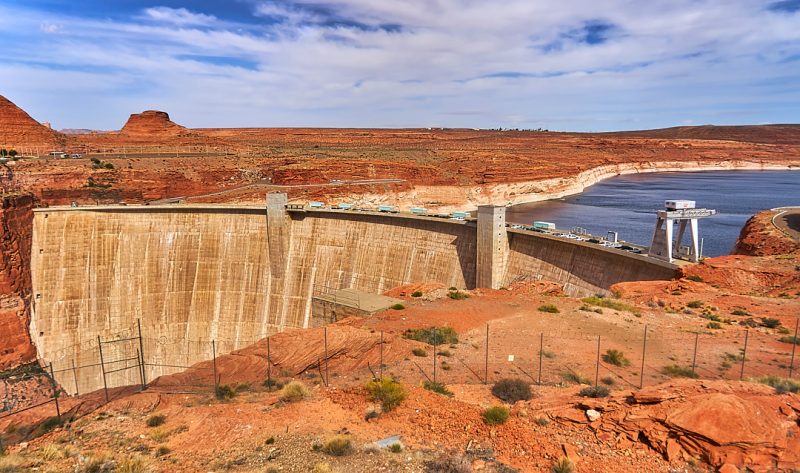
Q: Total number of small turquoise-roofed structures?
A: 6